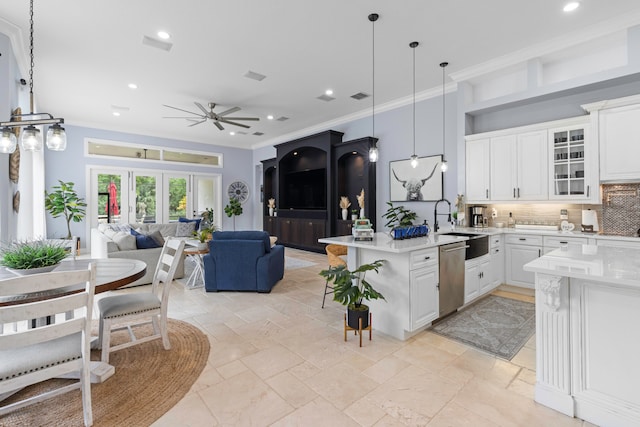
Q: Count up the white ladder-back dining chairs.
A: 3